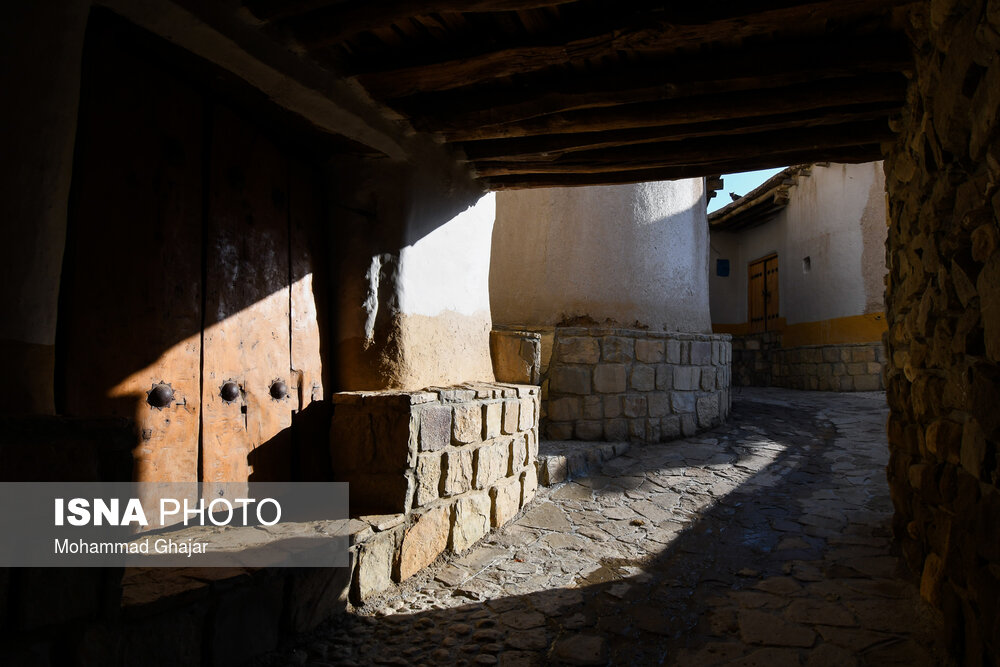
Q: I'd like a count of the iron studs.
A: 3